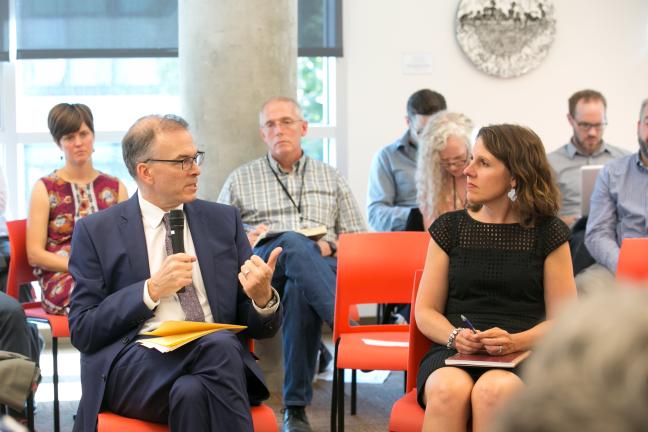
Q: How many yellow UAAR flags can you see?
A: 0